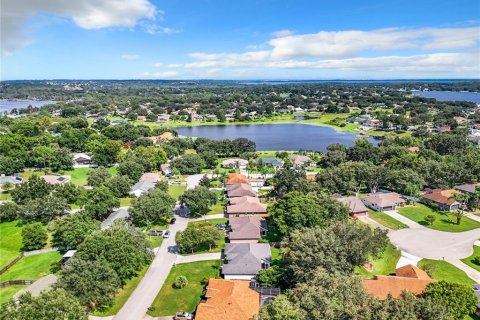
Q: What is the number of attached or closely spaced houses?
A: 6